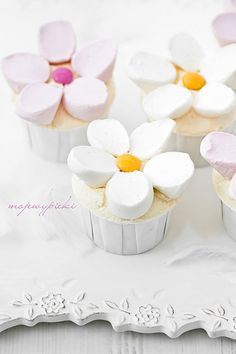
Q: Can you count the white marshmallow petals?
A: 10